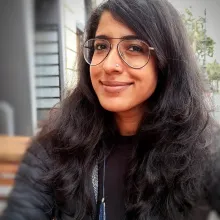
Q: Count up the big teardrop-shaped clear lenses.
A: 2